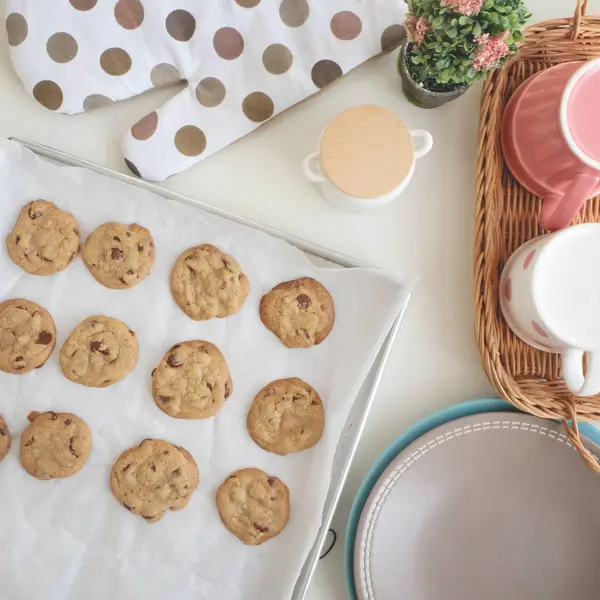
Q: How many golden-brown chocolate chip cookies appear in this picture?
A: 12